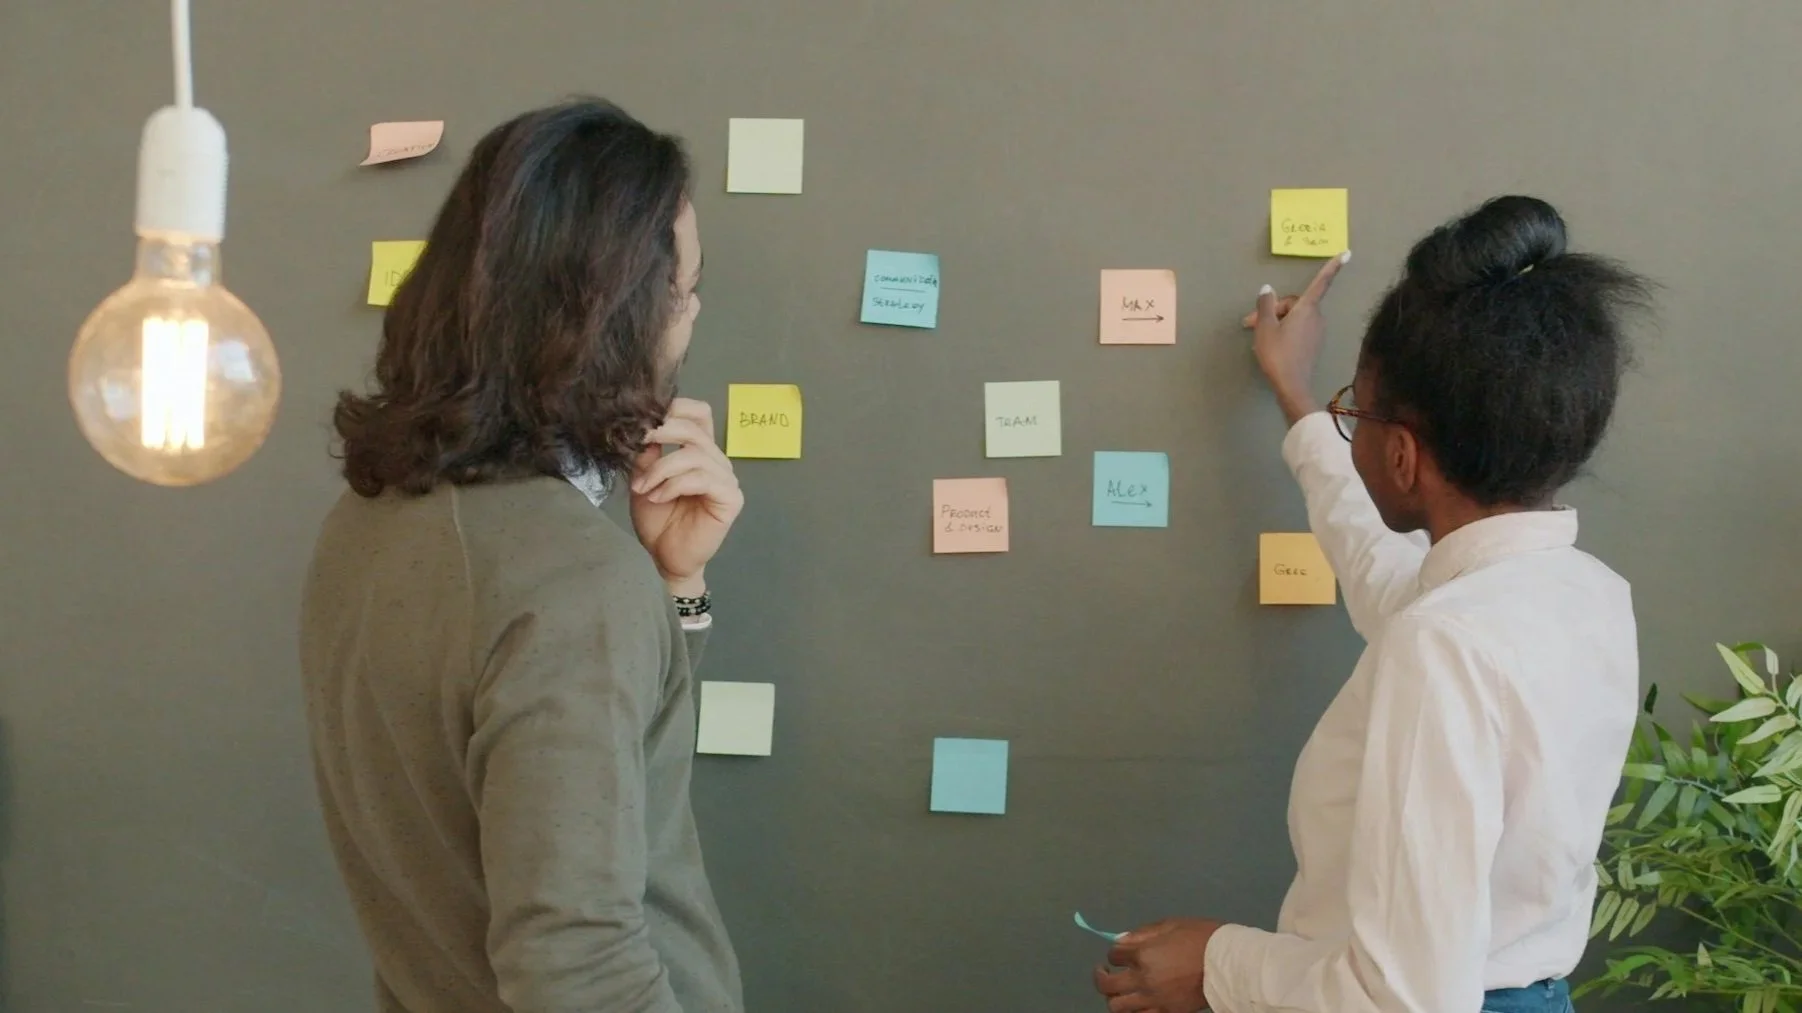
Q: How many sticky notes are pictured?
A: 14